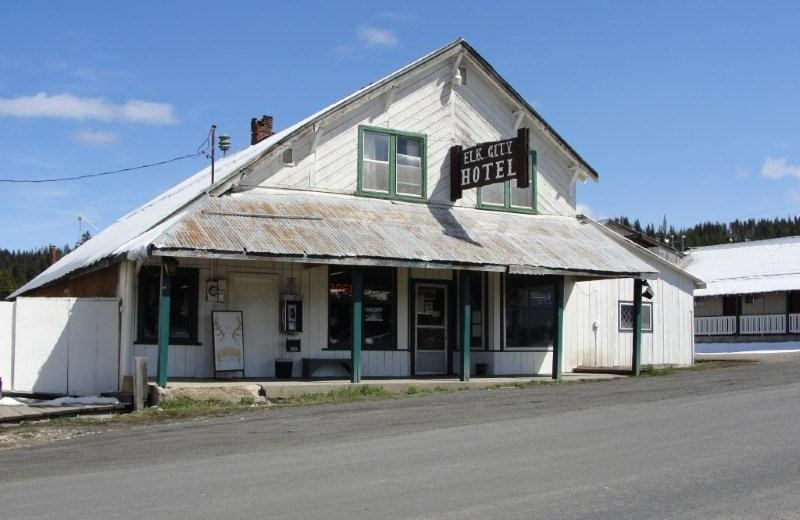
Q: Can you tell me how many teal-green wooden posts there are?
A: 5